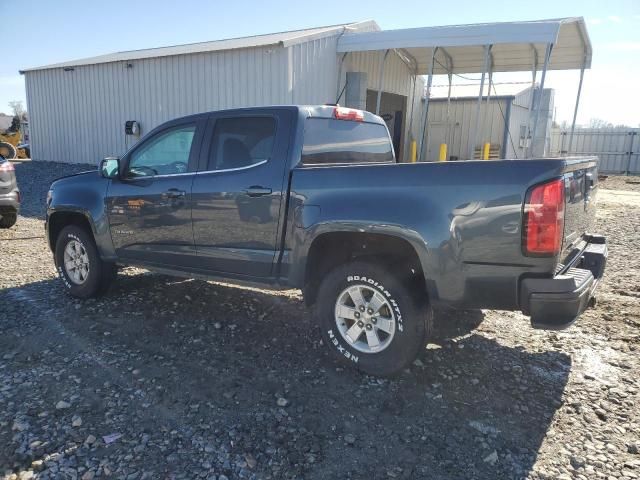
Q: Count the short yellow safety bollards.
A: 3